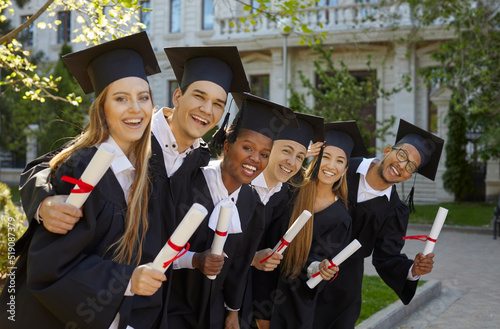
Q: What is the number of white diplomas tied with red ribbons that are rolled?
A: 6